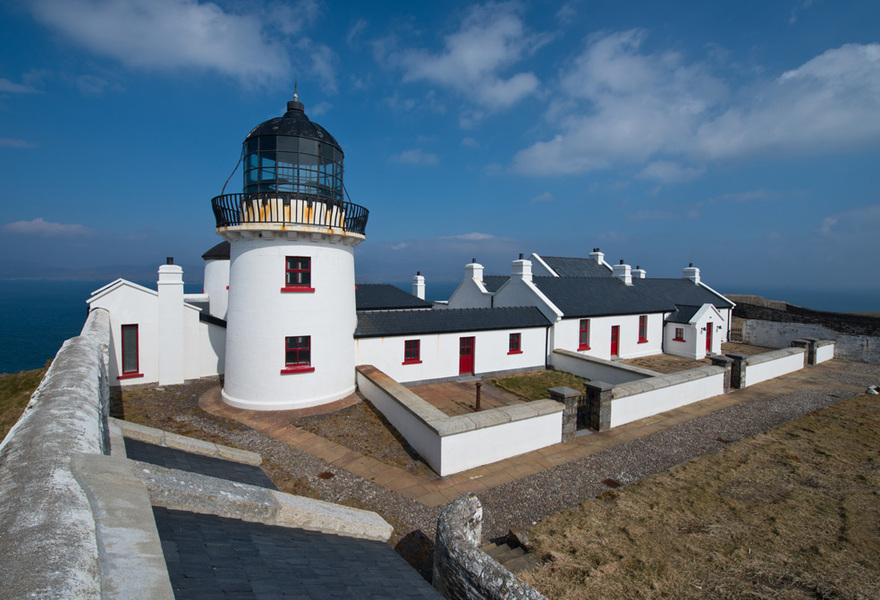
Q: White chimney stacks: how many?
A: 8